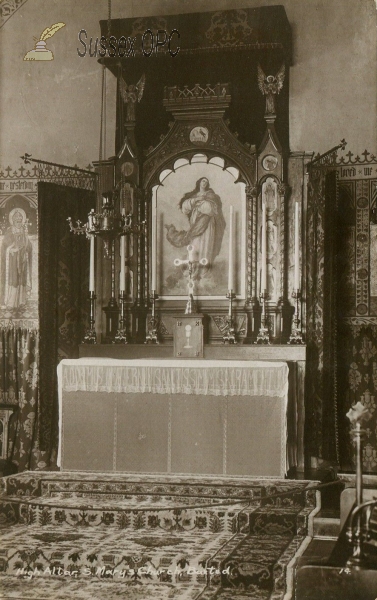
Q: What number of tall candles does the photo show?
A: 6